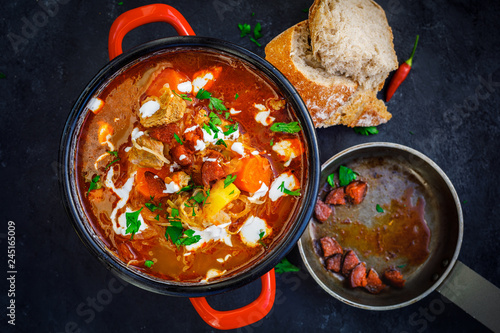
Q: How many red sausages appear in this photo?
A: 9